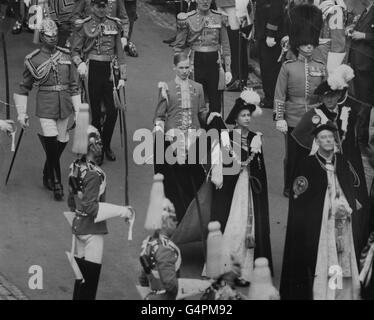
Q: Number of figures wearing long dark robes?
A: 3